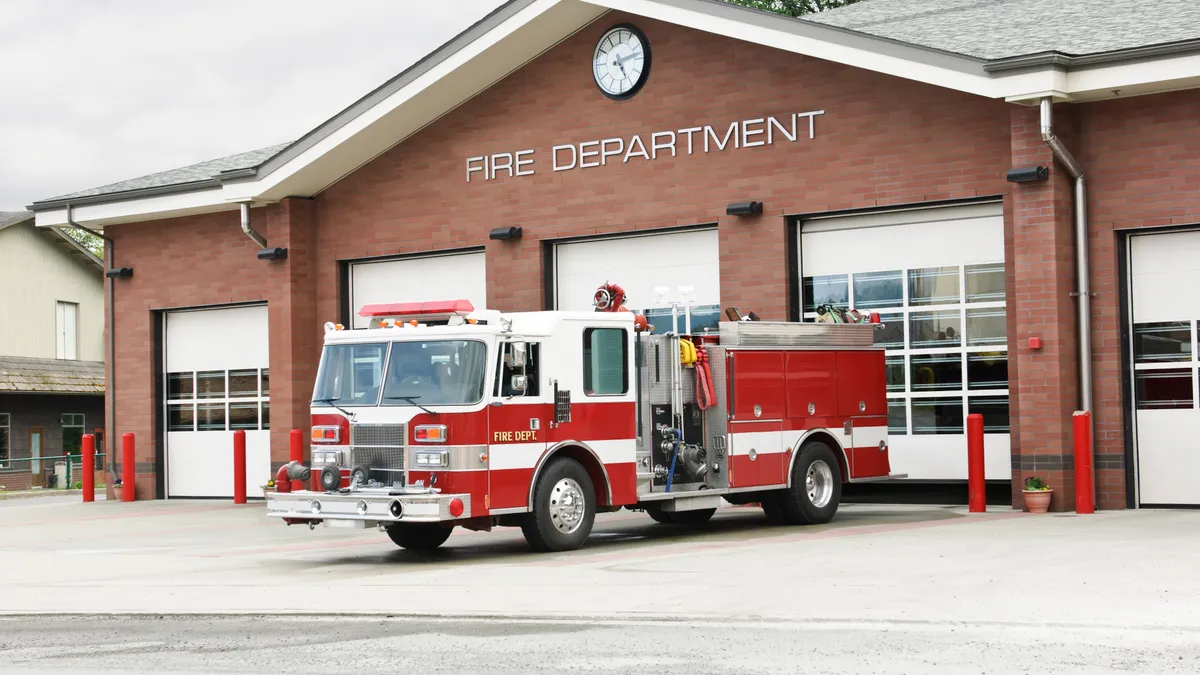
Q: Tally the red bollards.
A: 6